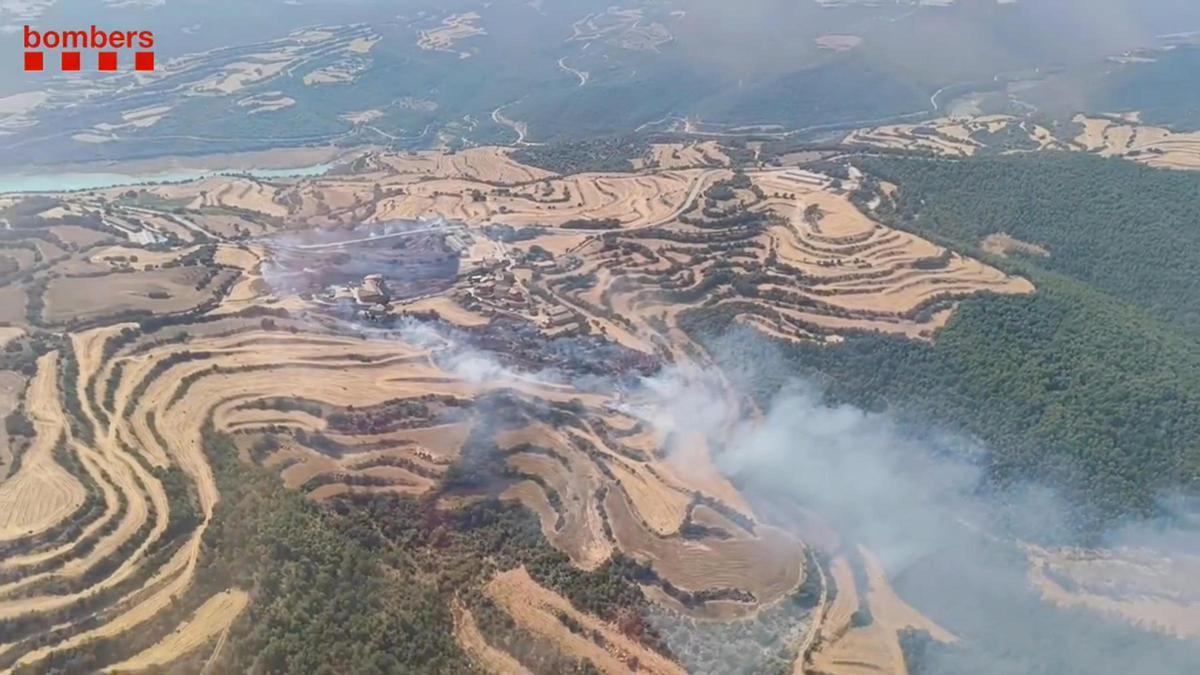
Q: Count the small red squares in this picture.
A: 4